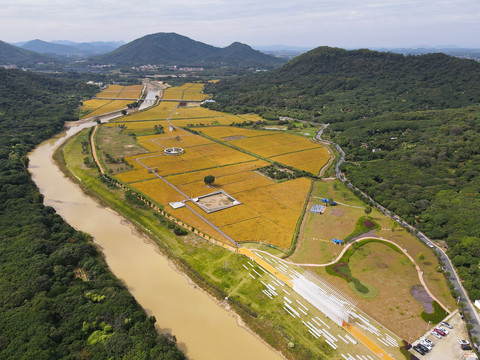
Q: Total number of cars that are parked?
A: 10